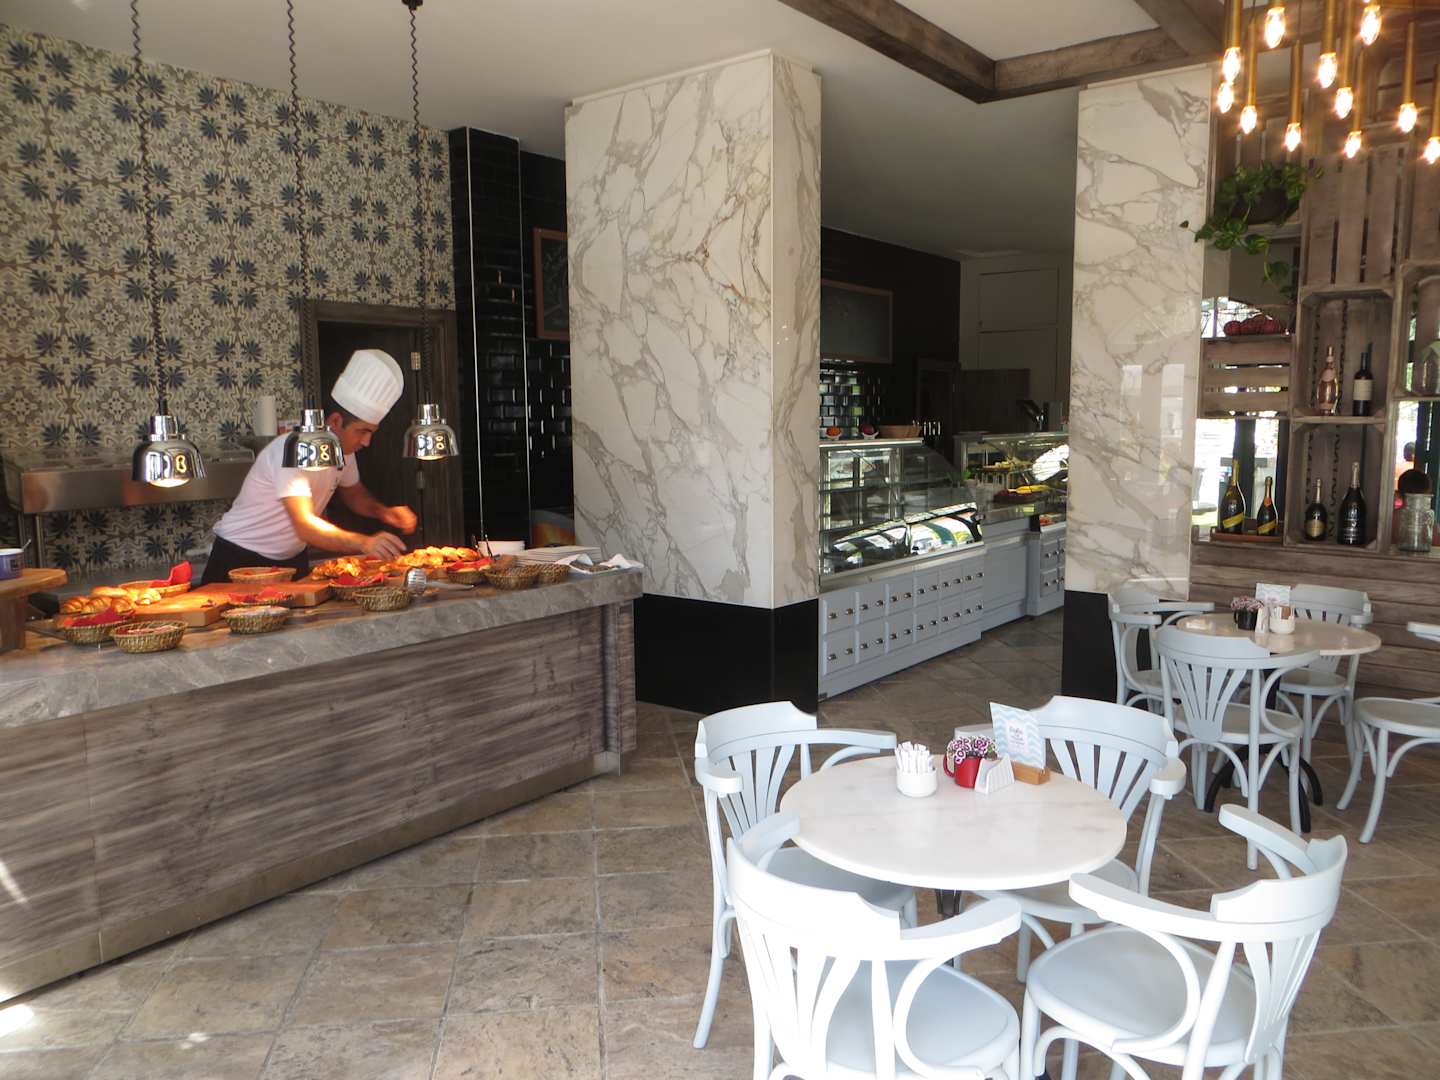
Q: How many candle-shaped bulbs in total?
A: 11